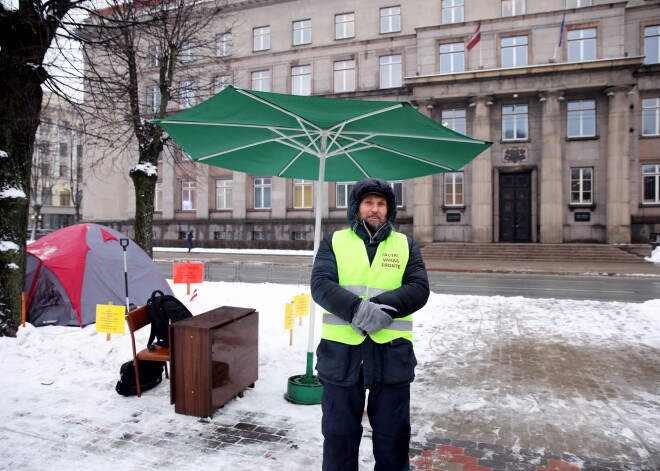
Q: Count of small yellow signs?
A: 3